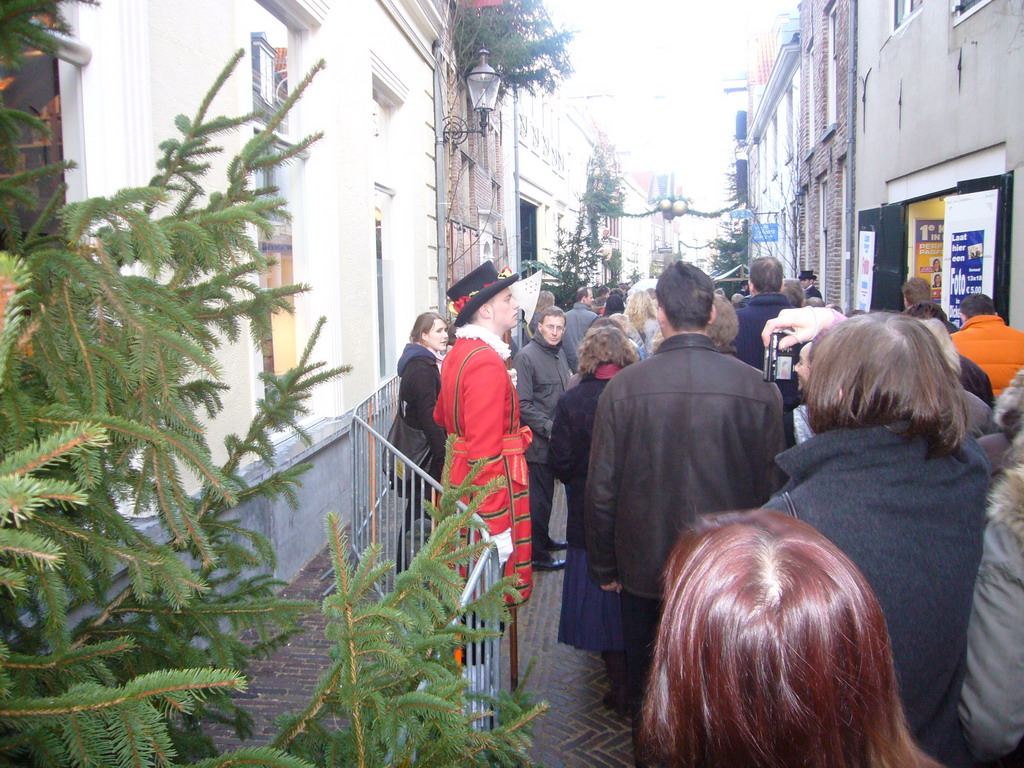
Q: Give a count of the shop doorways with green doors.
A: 1